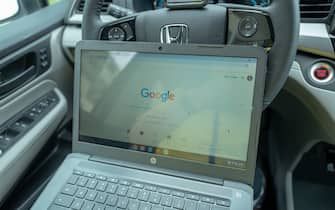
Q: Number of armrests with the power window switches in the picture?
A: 1